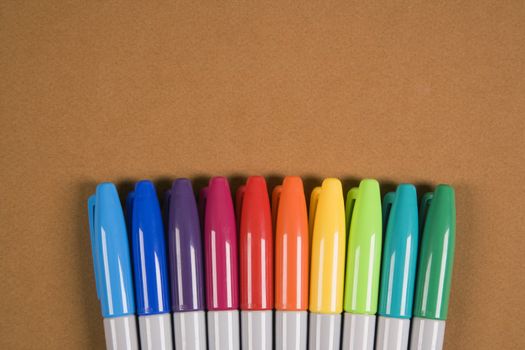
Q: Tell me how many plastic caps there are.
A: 10